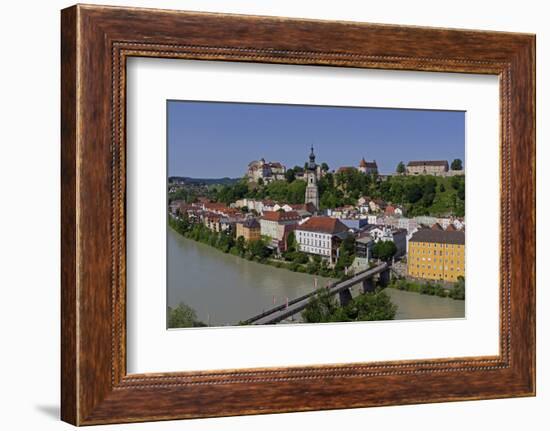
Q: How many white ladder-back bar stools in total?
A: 0